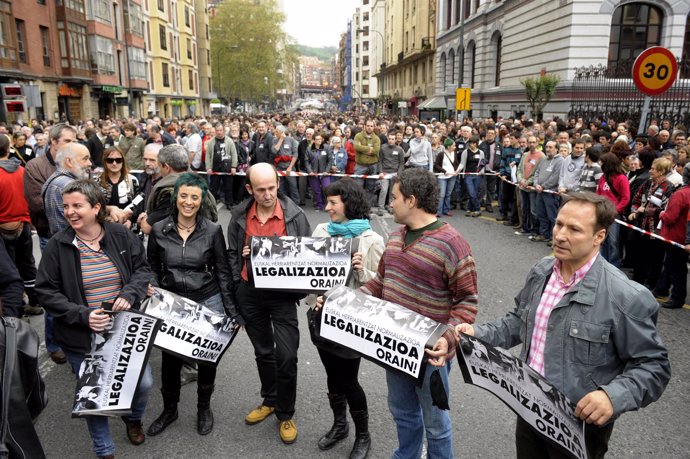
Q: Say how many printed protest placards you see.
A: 5